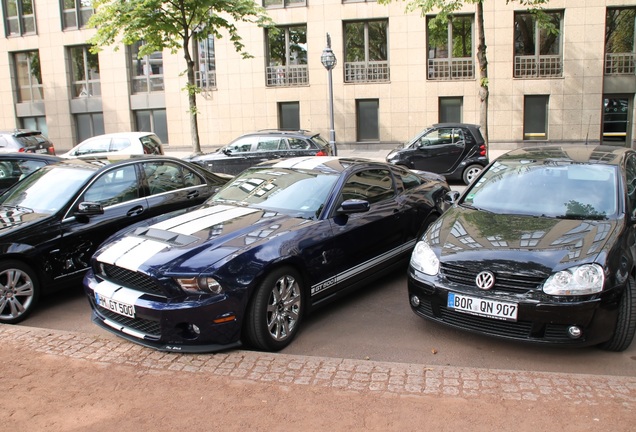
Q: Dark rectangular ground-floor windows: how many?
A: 4